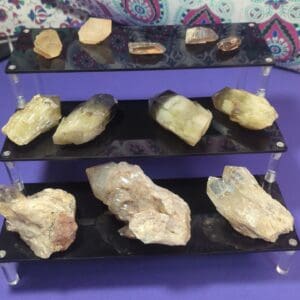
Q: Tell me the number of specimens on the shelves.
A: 12